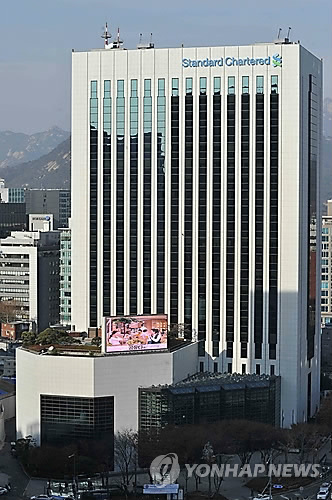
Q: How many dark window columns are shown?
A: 14